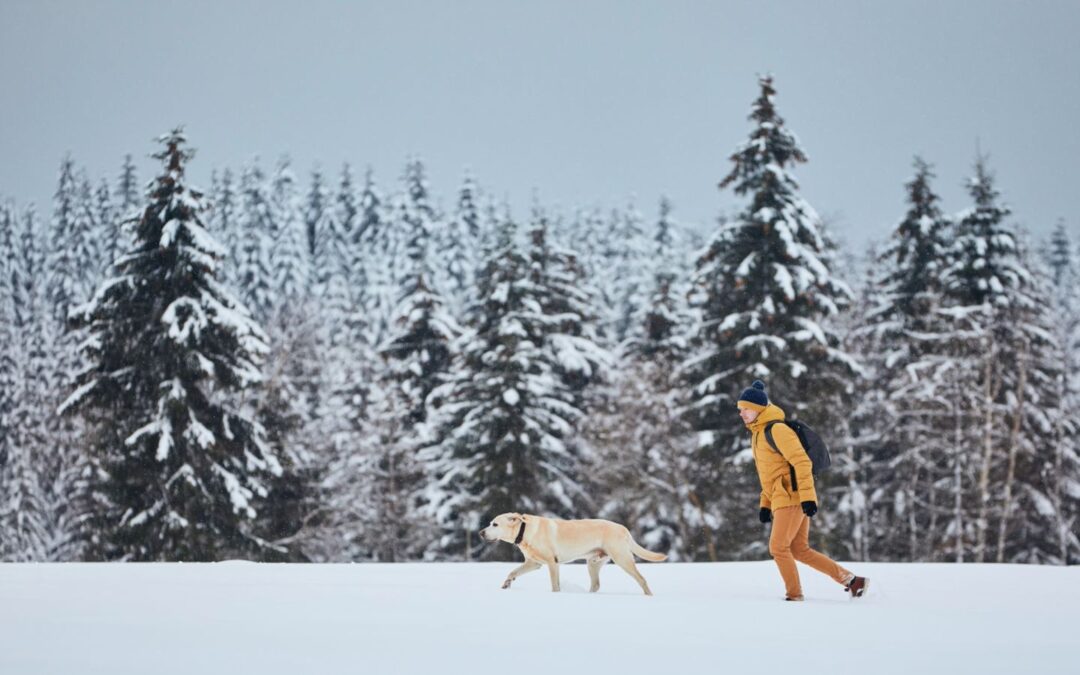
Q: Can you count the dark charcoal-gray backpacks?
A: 1